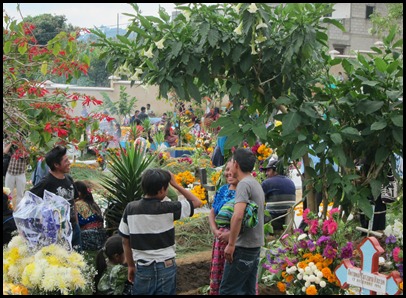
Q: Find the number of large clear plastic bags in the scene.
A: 1